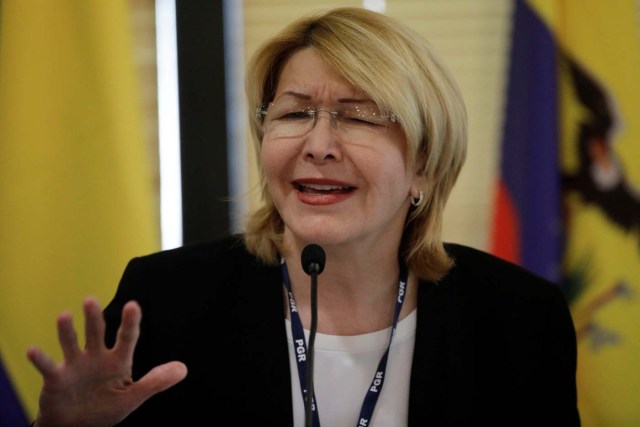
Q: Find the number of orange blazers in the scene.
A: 0